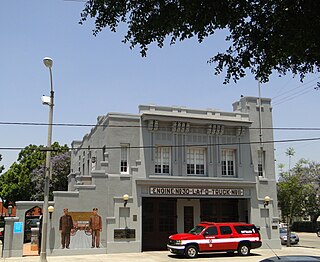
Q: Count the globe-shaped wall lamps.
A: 3